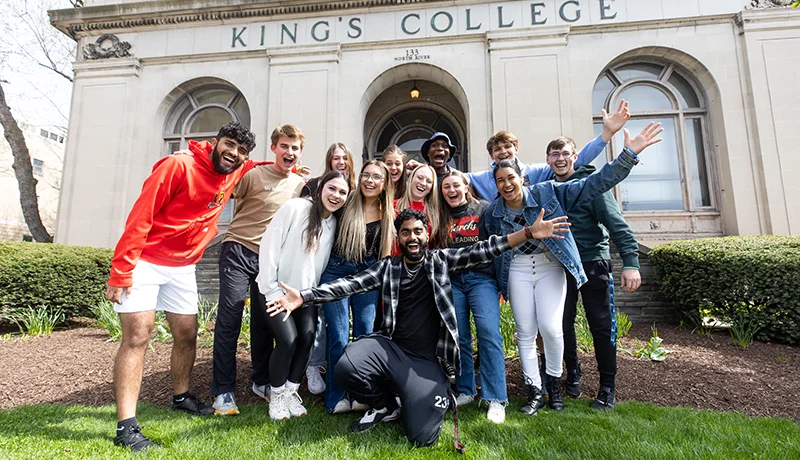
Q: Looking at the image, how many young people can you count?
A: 13